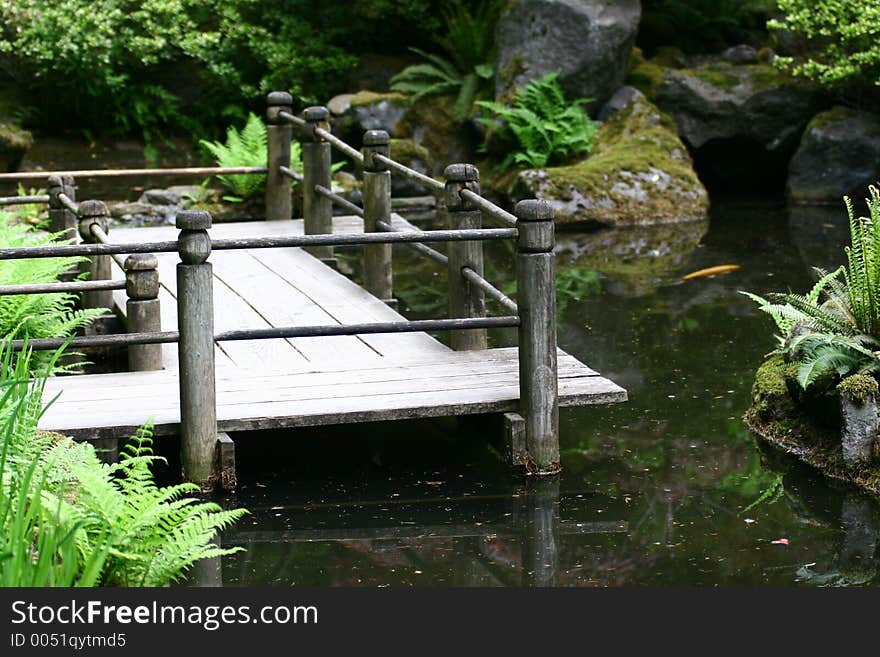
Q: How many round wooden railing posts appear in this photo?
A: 9